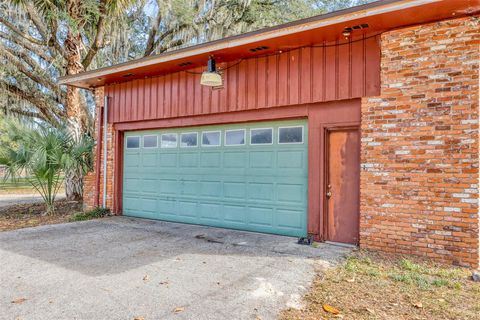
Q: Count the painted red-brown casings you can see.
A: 2